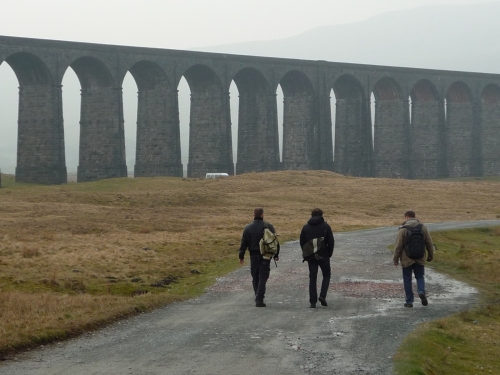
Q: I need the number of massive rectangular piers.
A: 11